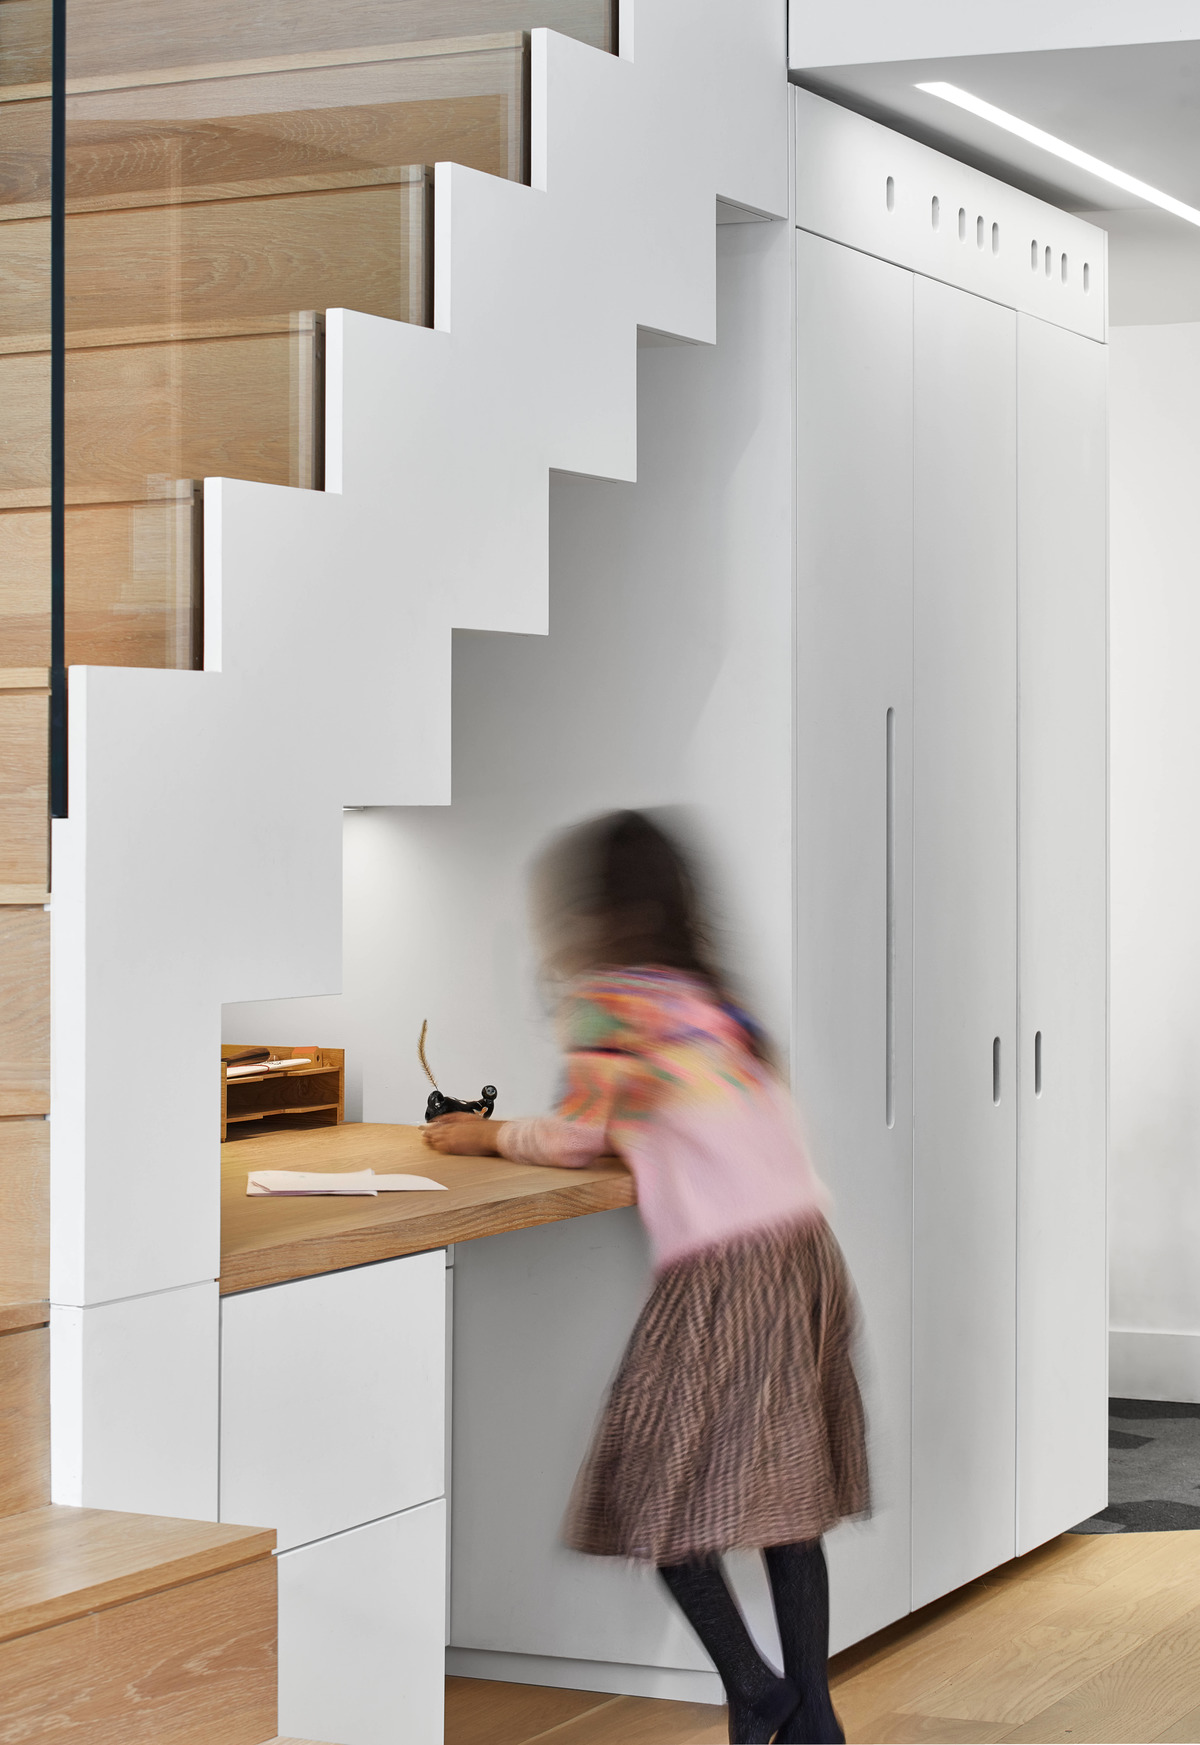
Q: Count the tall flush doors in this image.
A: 3